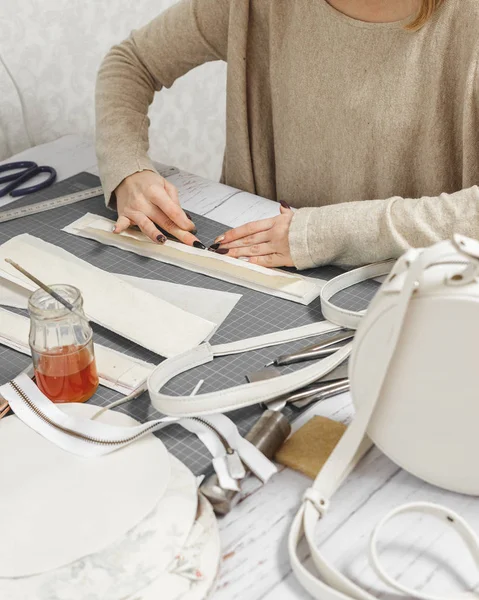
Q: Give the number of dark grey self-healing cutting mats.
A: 1